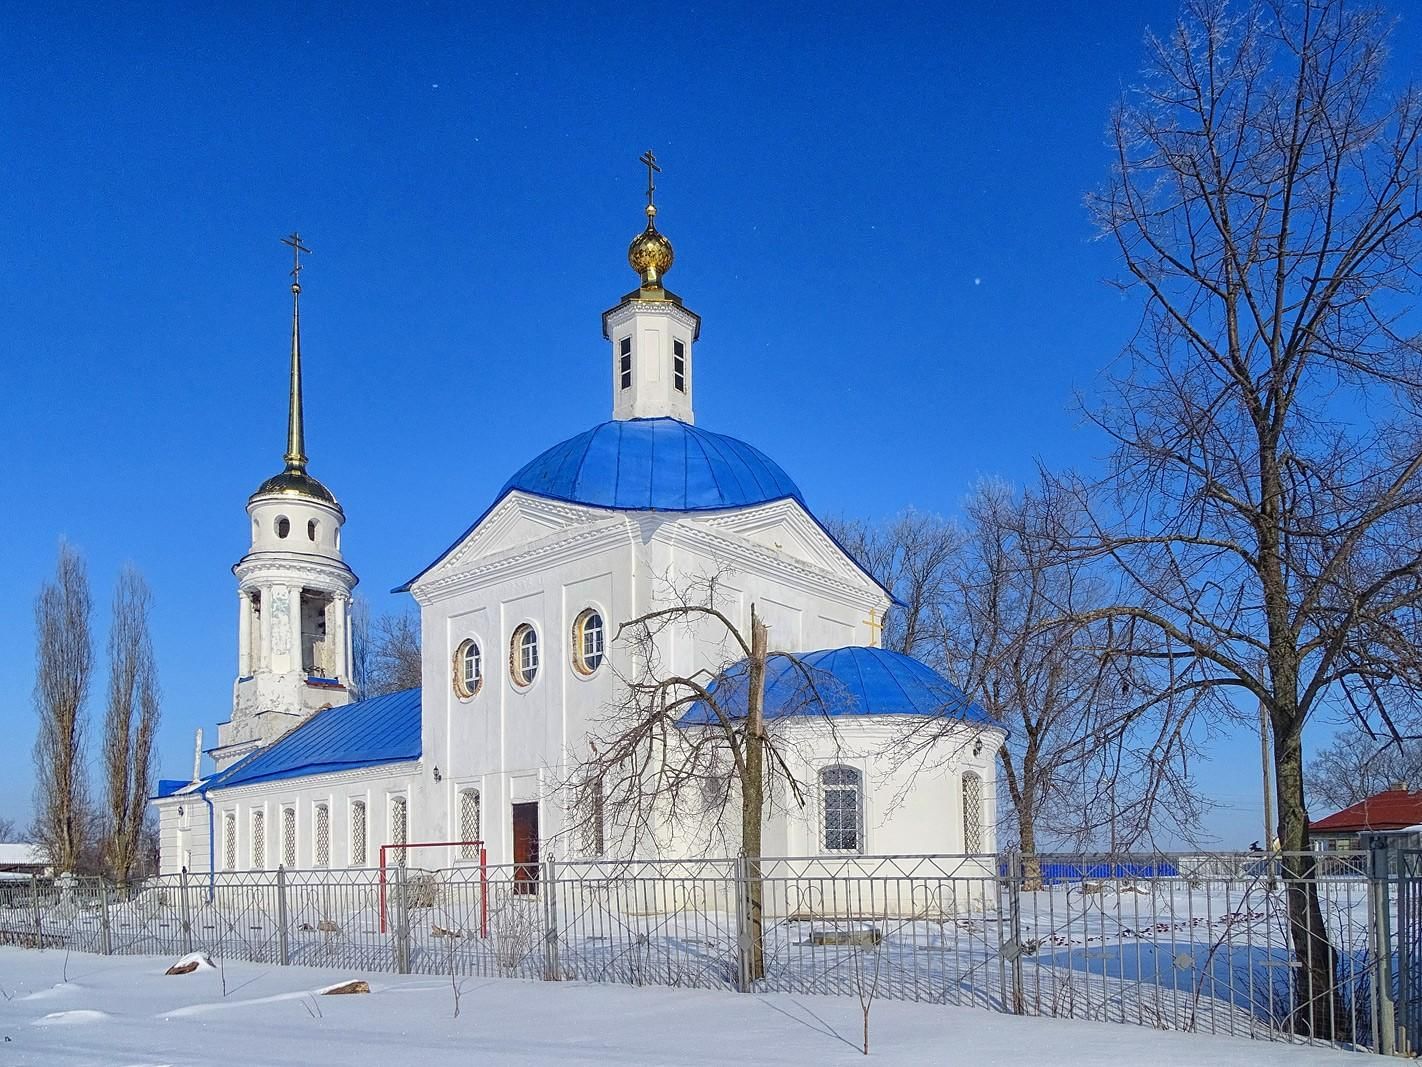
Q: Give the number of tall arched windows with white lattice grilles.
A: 10